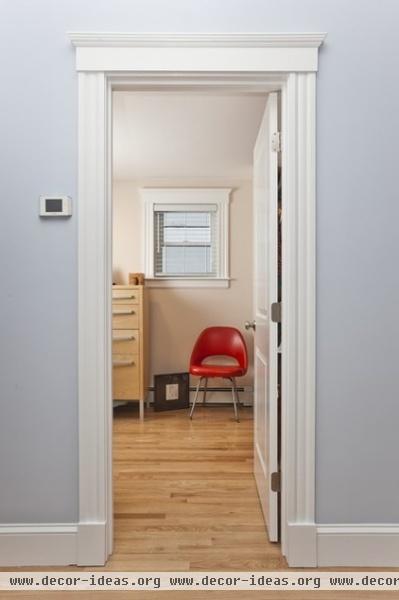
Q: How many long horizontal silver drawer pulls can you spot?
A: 4